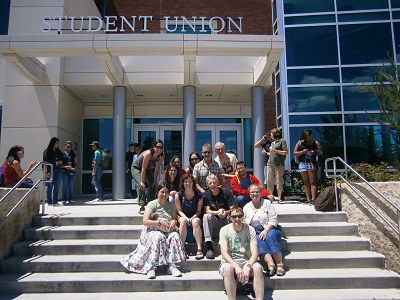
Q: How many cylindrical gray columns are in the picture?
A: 3